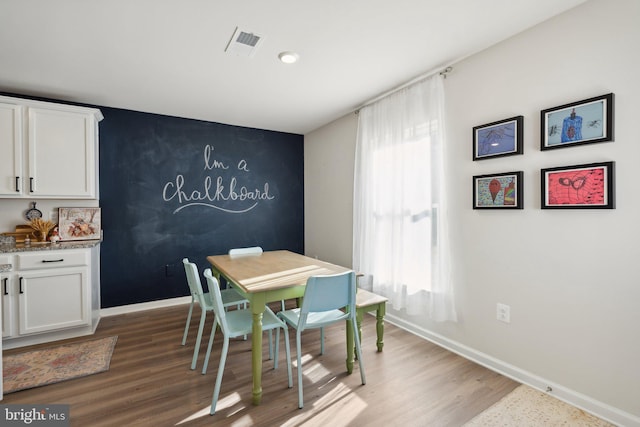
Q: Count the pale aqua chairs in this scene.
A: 4